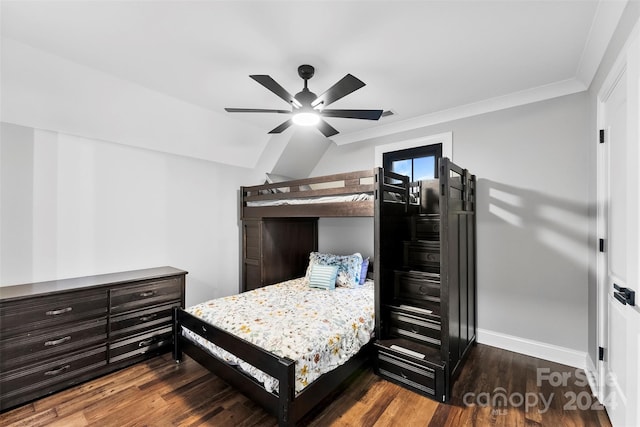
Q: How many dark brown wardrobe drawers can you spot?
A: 6